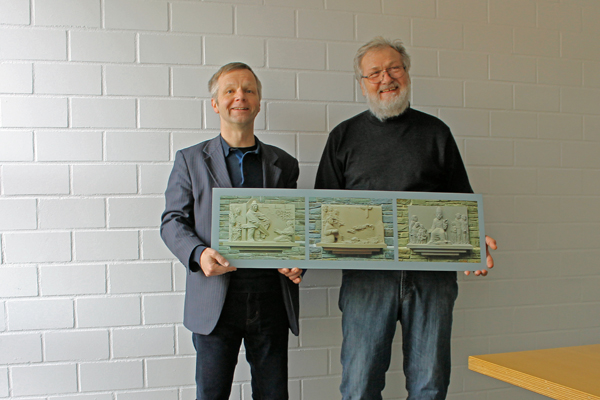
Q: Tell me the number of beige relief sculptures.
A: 3